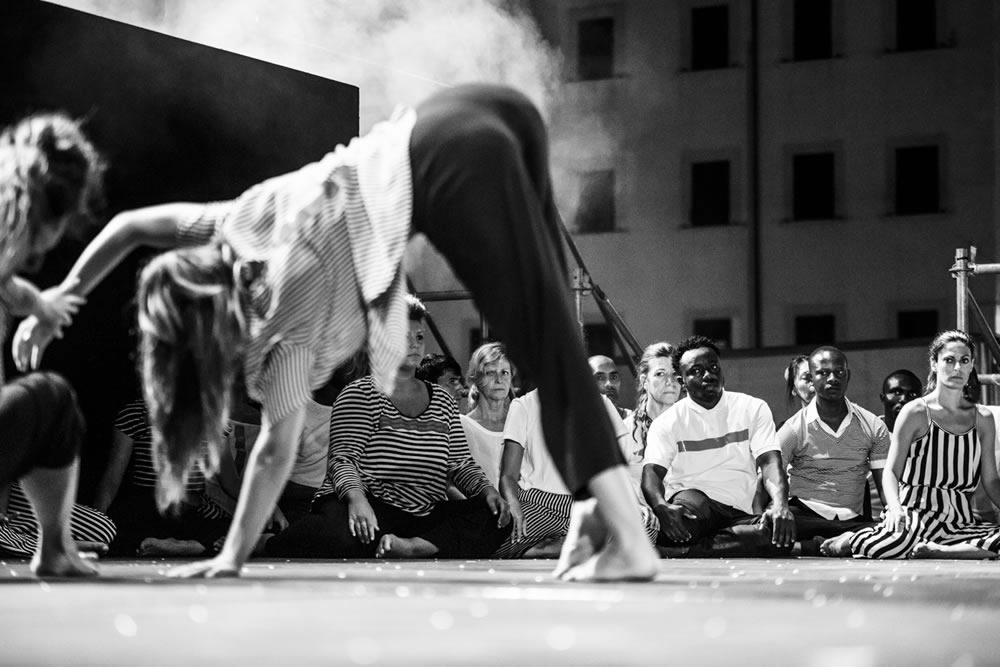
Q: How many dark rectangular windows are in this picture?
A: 12